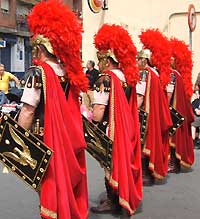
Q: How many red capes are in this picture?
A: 4